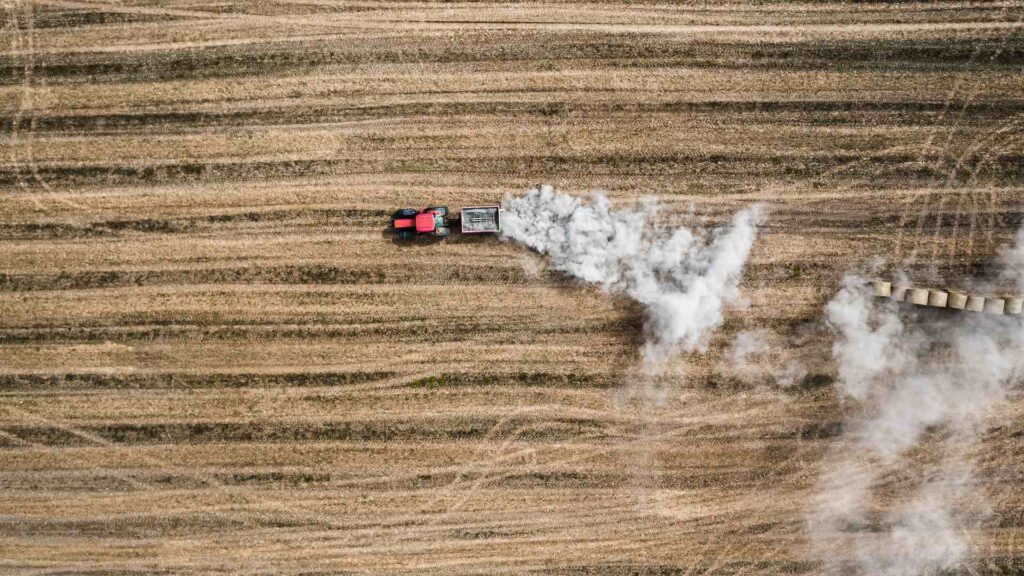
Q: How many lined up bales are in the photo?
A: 8